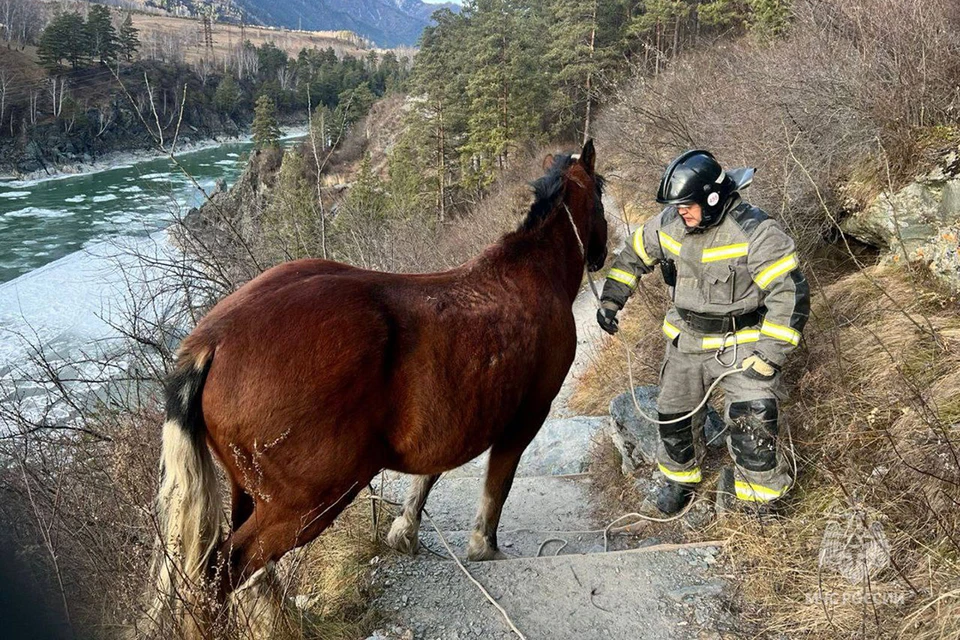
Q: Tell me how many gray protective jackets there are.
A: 1